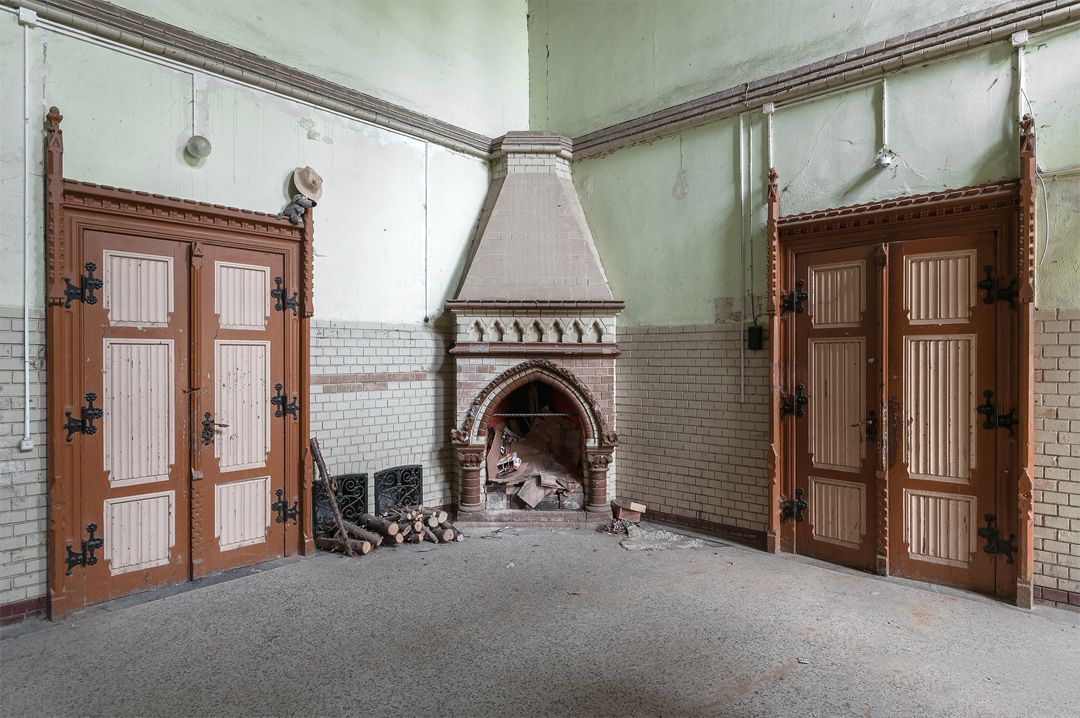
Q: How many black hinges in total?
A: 12